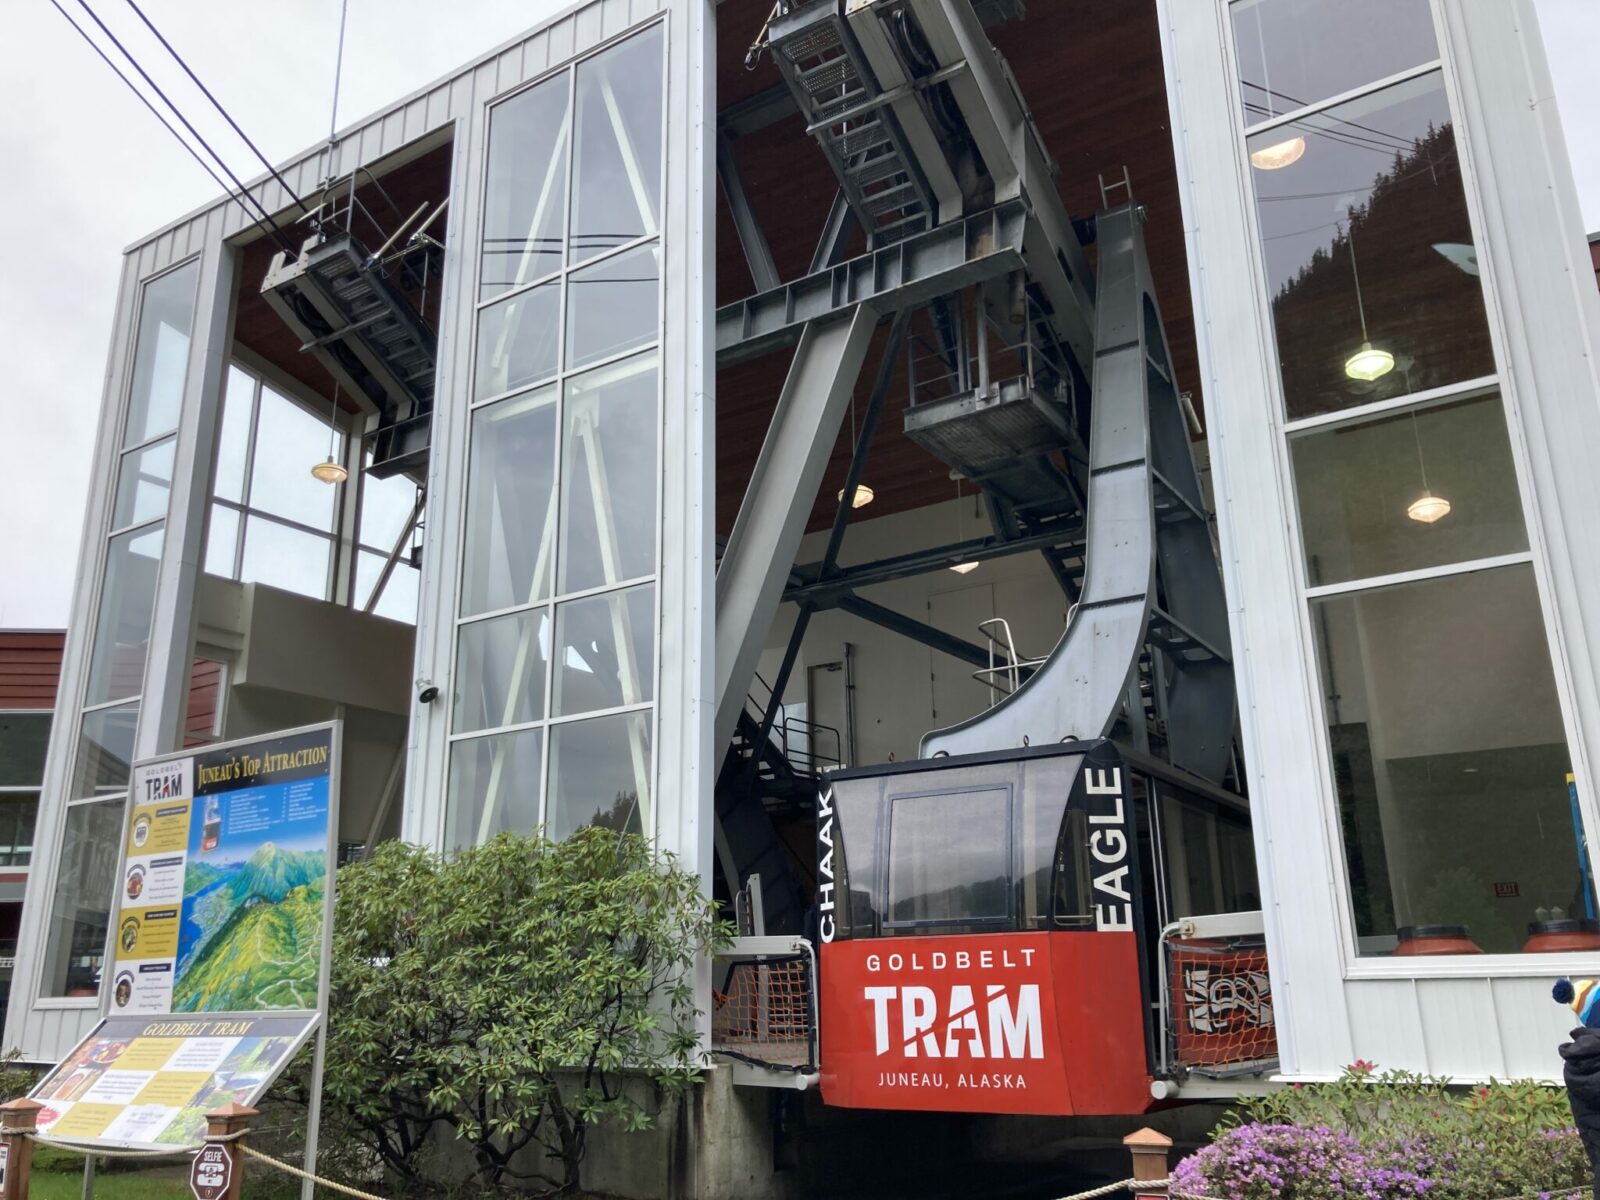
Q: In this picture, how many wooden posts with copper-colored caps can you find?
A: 3